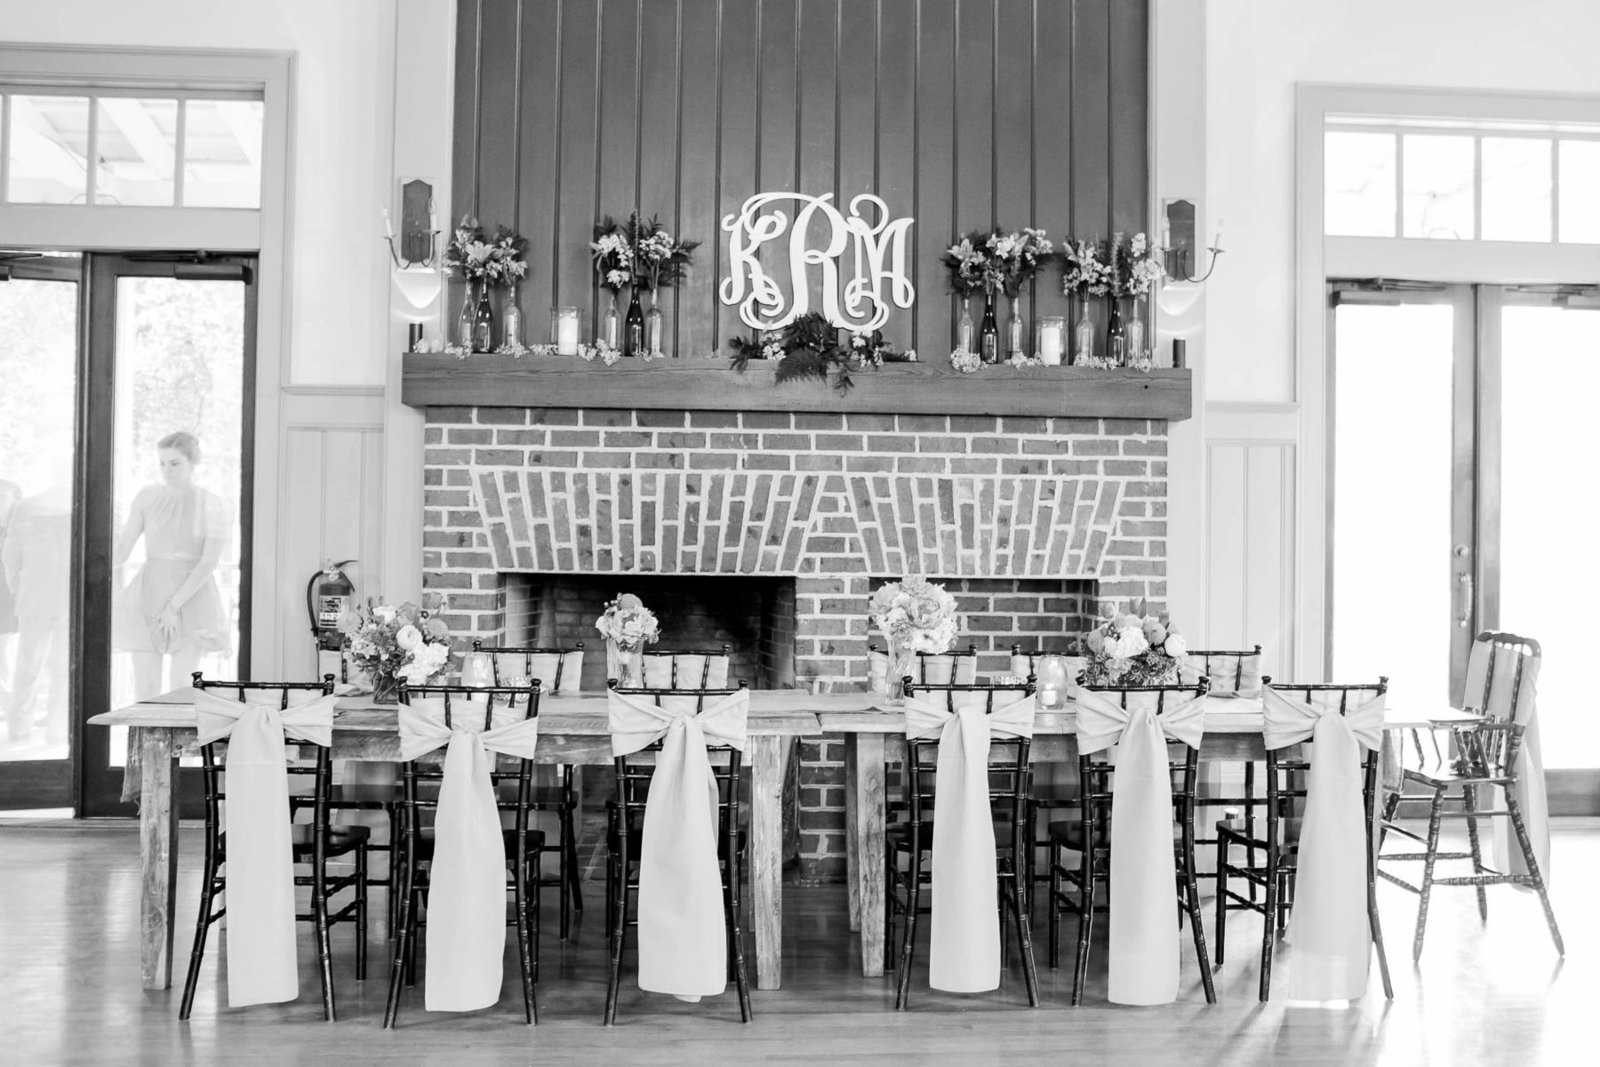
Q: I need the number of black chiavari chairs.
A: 12